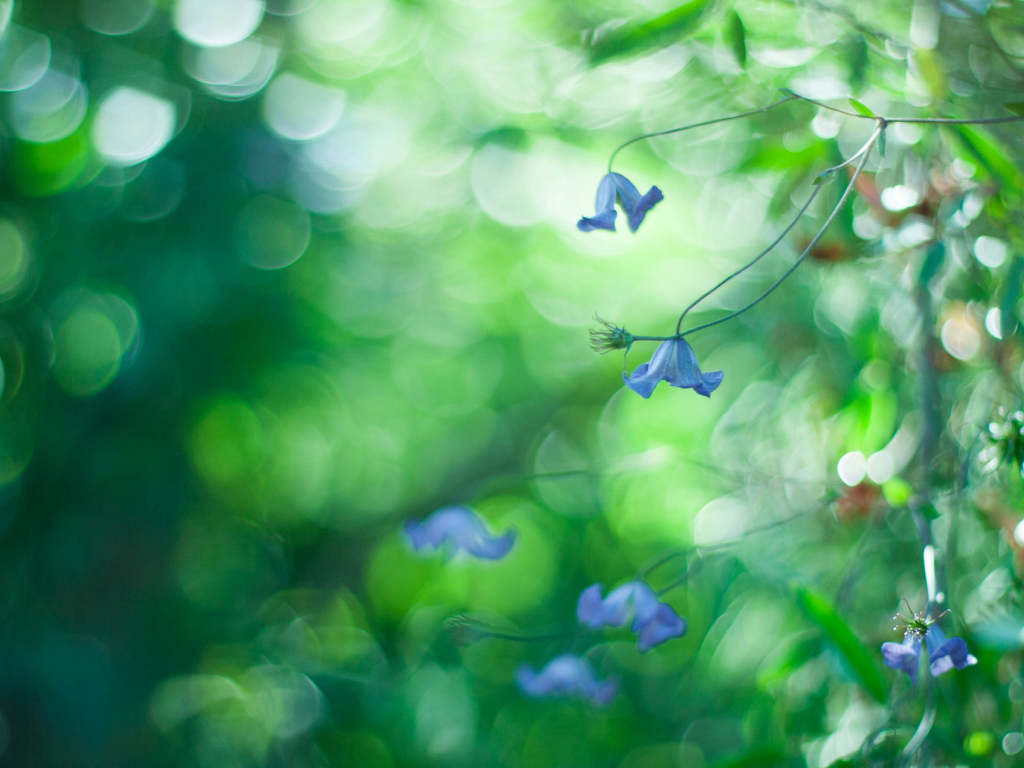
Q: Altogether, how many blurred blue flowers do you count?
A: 3